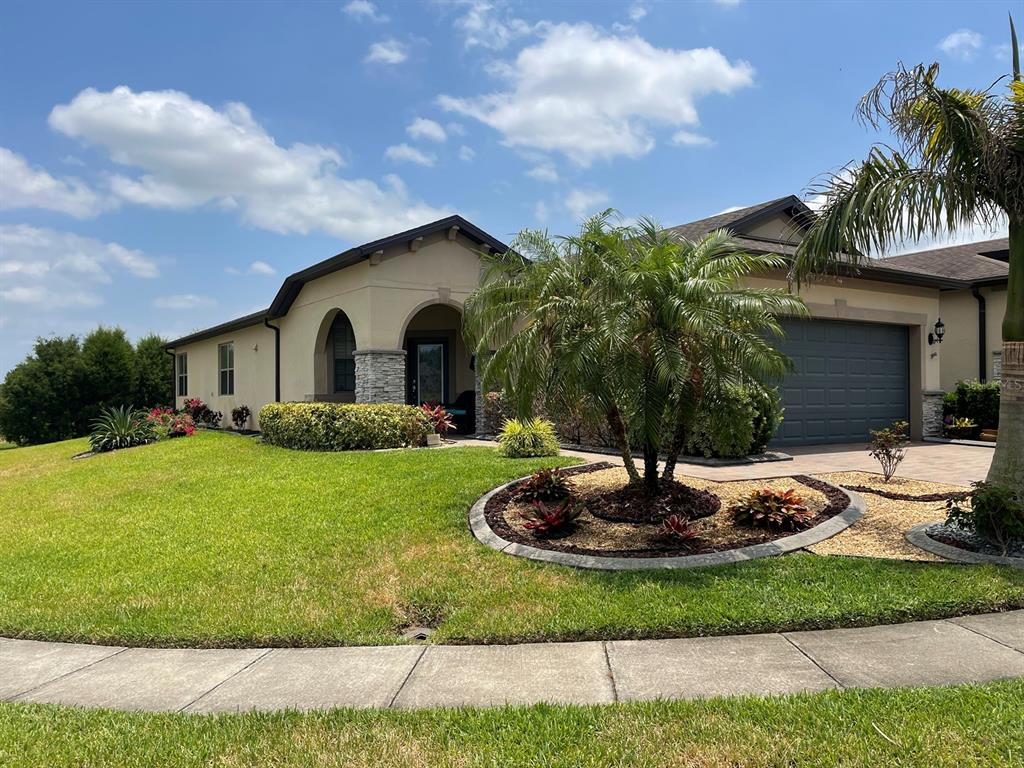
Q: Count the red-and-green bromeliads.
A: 4